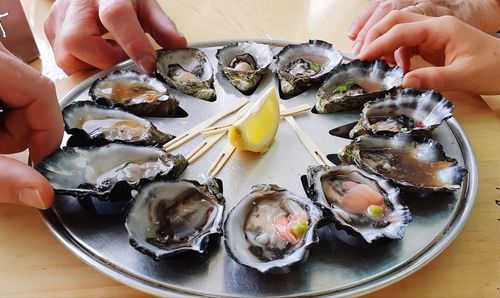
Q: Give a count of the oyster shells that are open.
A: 12